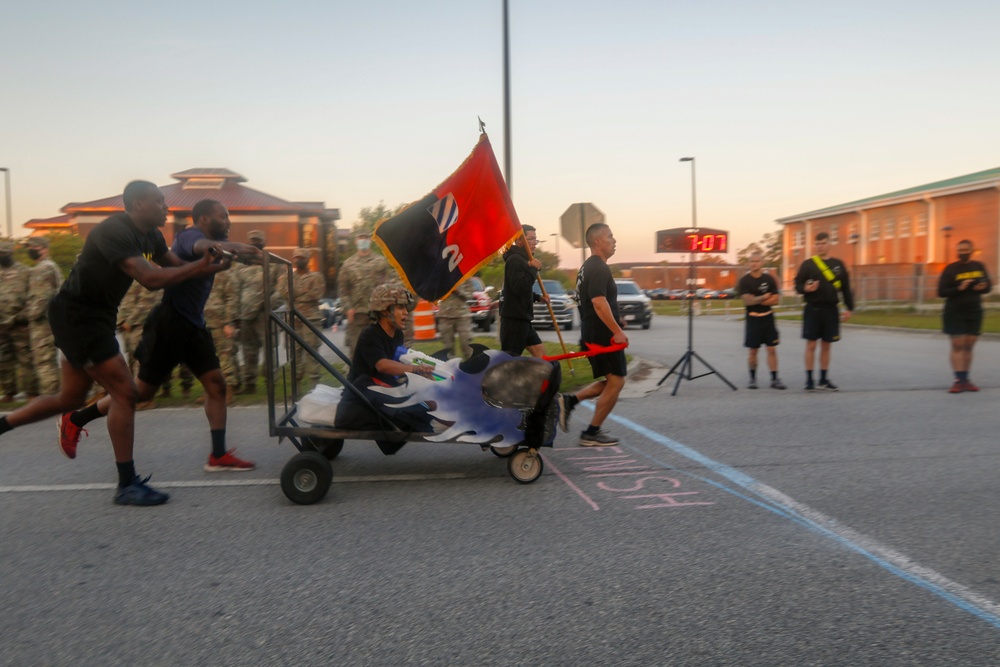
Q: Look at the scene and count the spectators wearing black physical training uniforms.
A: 3